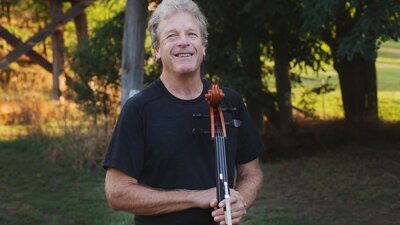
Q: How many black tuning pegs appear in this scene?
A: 4